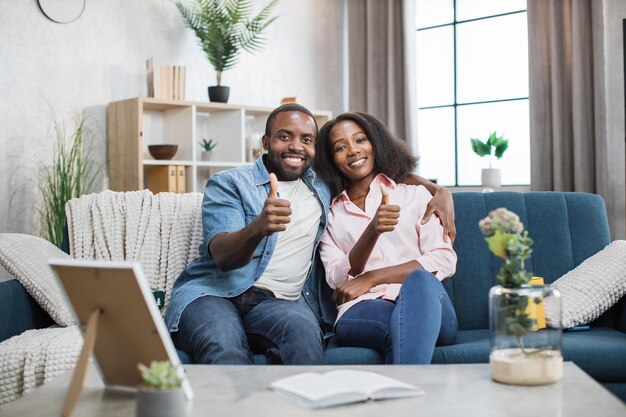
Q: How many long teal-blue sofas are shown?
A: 1